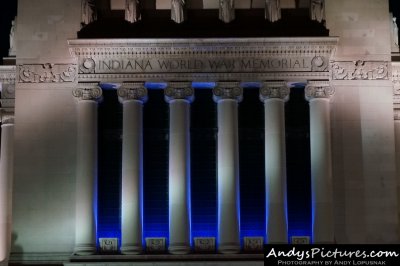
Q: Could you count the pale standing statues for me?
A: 6